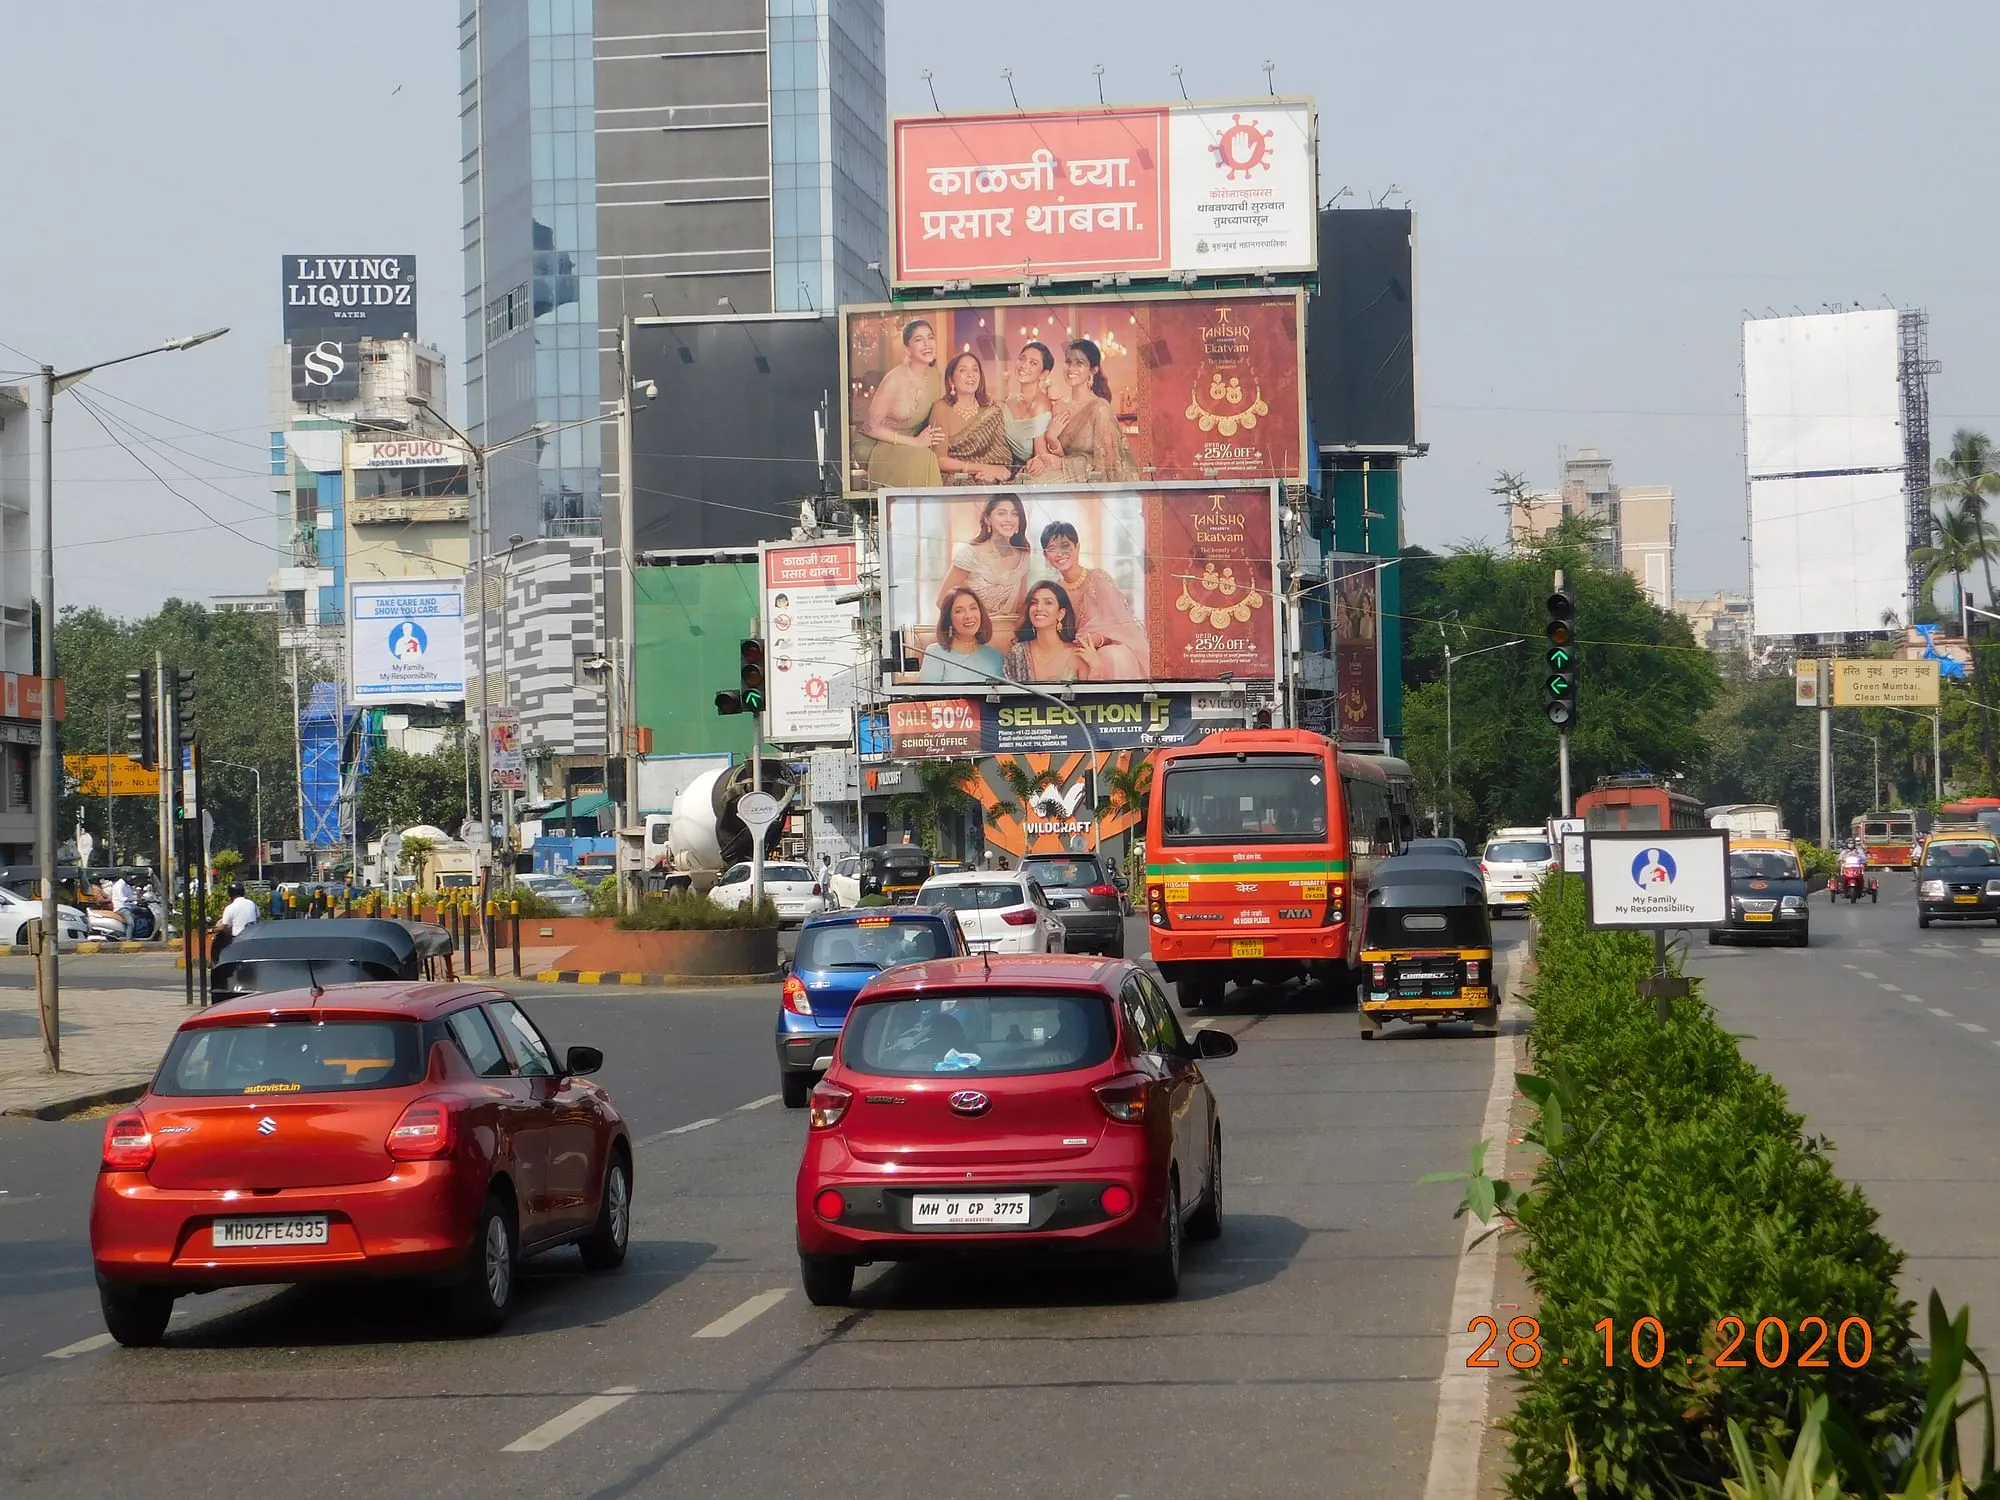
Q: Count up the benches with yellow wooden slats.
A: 0